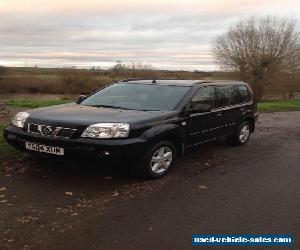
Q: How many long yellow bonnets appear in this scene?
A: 0